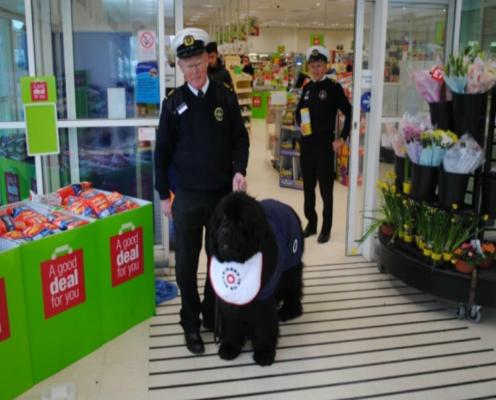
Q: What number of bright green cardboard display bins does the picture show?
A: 3